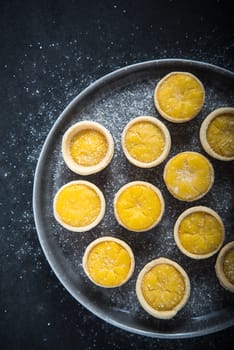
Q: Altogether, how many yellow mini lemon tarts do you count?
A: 11